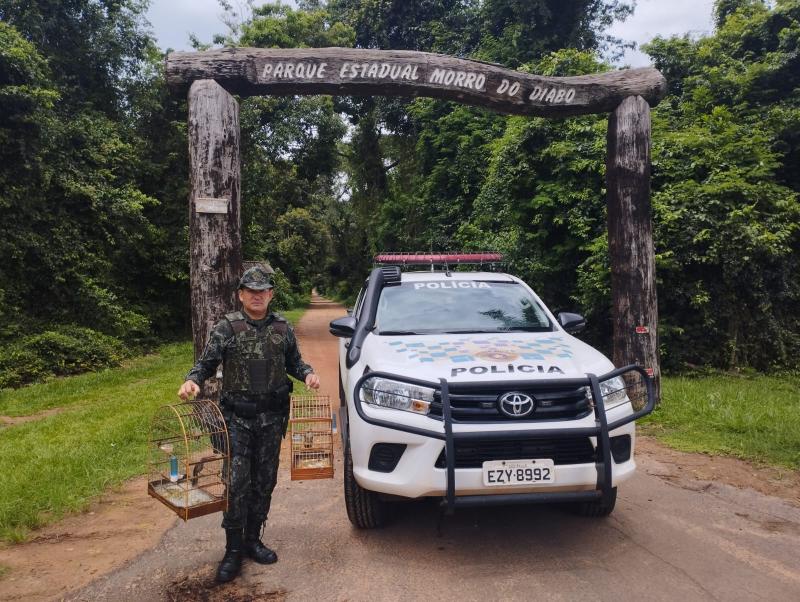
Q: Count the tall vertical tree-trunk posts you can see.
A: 2